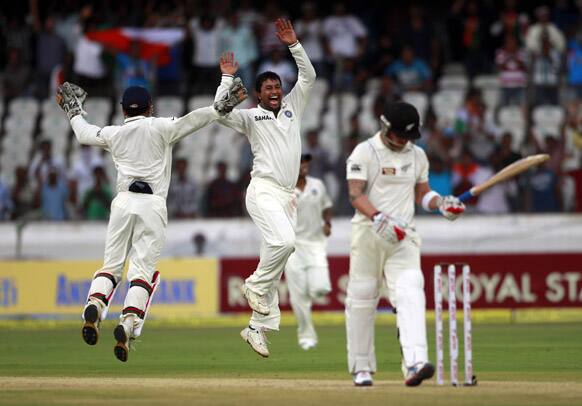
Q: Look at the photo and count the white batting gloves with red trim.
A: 2